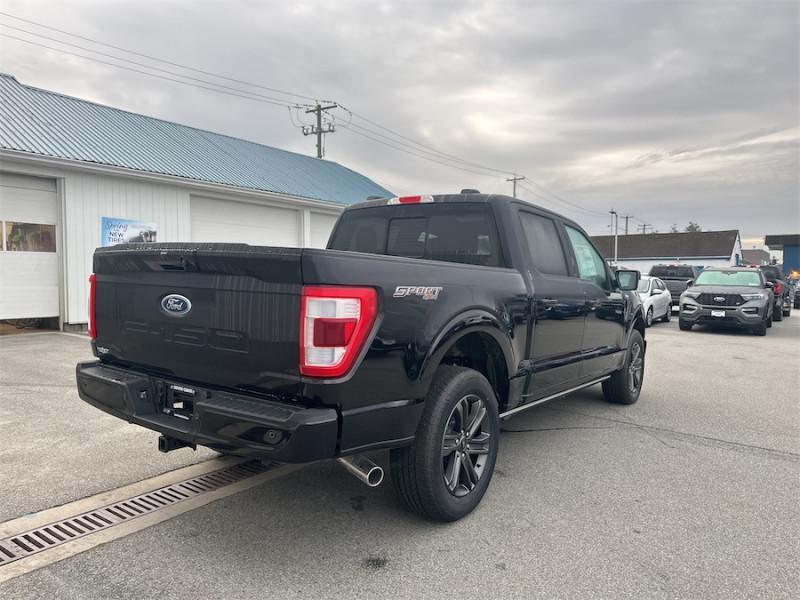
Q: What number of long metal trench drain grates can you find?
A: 1